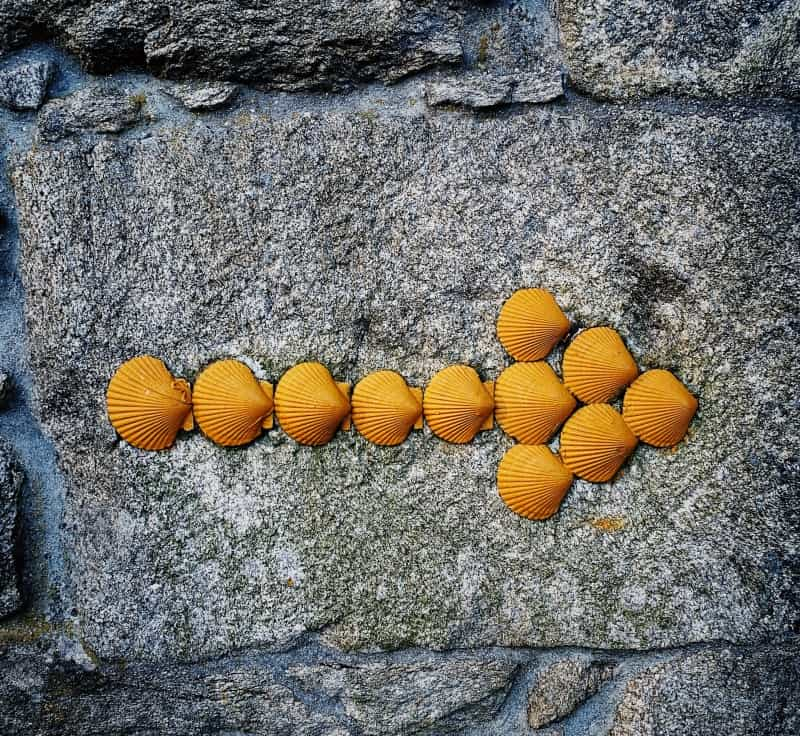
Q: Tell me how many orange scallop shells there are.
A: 11